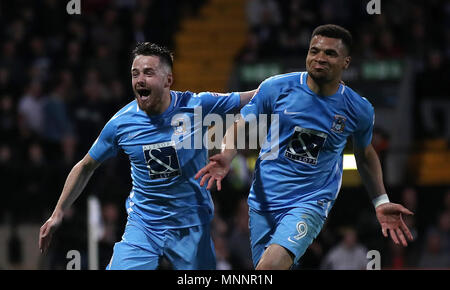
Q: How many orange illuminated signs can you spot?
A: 0